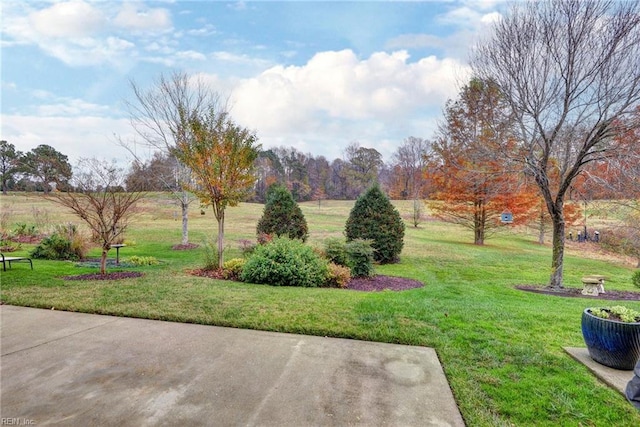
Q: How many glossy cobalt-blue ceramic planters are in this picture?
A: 1